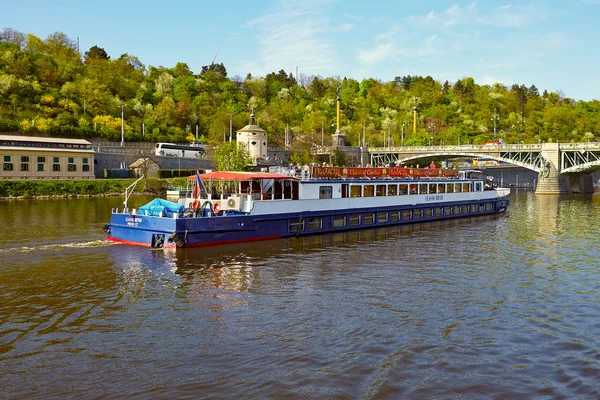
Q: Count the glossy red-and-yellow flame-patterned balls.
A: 0